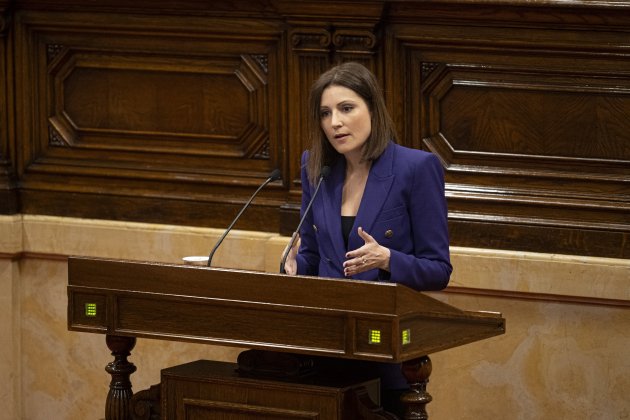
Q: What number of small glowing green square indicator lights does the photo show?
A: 3